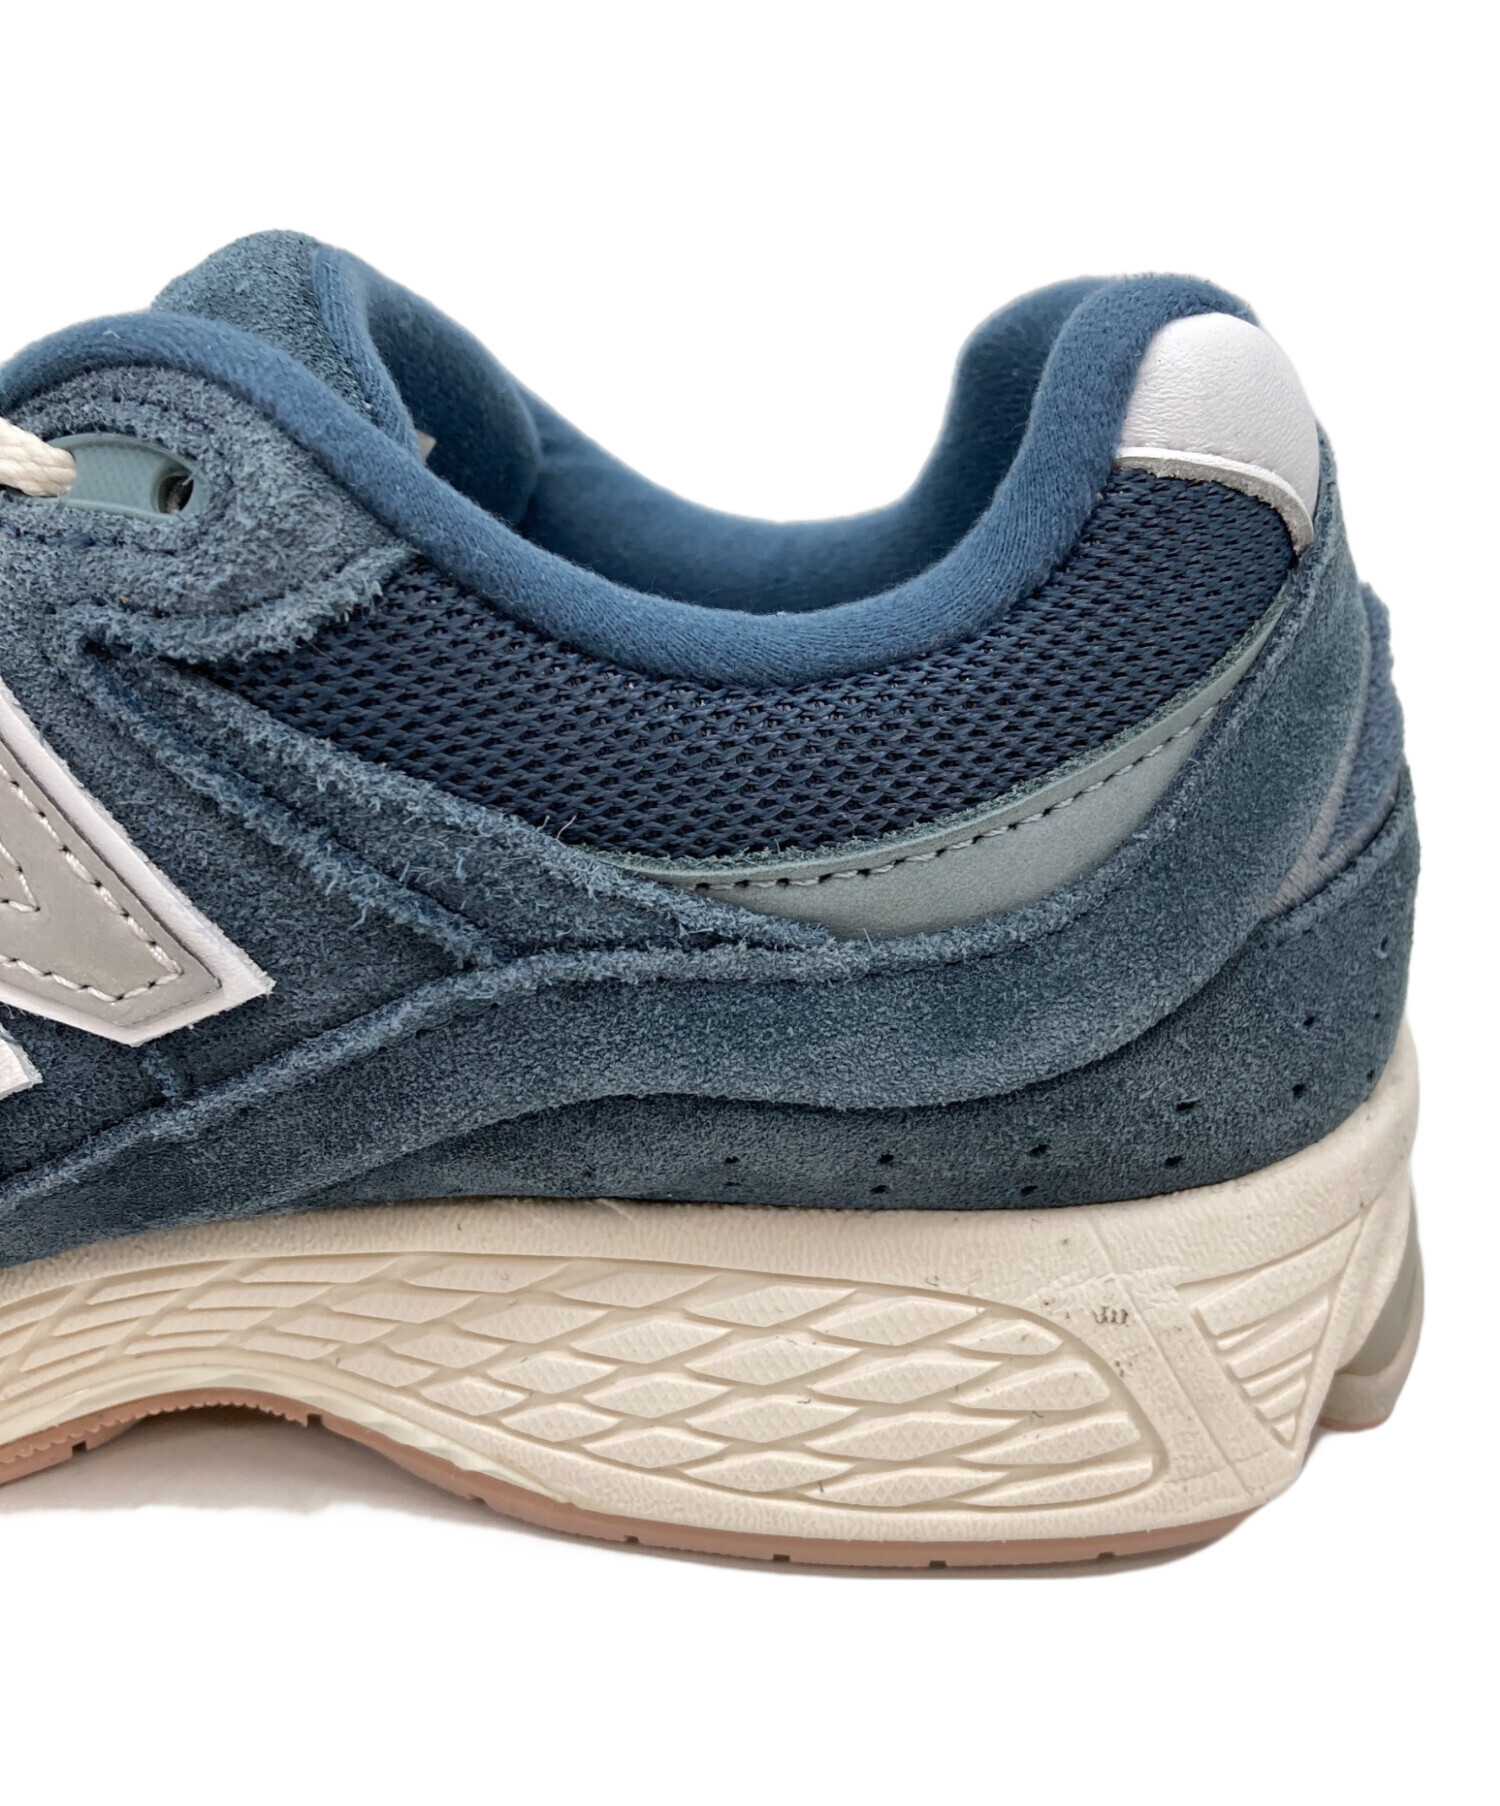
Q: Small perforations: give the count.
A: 13